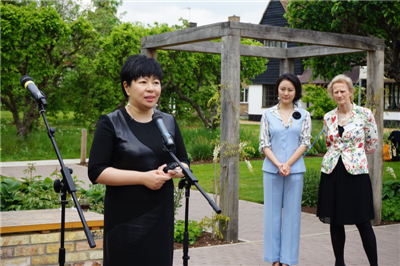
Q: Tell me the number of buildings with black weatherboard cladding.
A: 1